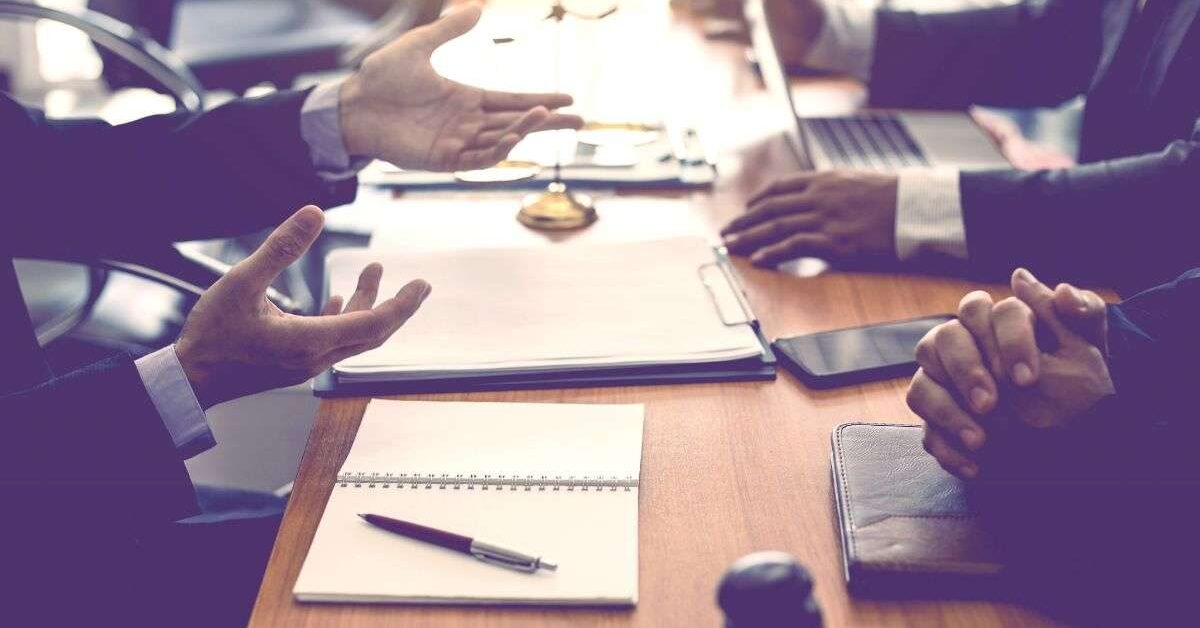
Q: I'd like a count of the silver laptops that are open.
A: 1